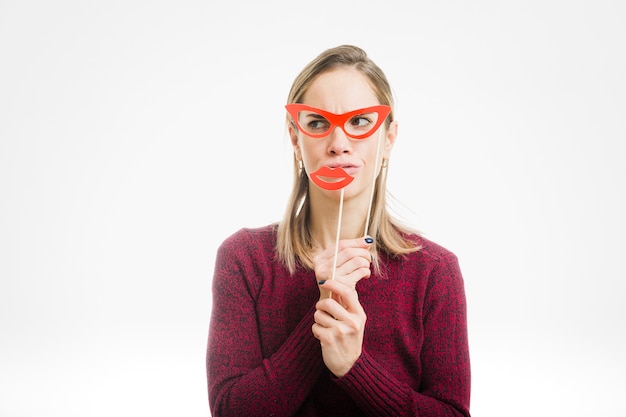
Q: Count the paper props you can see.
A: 2